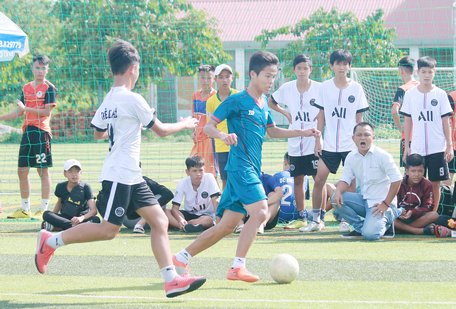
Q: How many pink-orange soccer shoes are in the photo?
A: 4